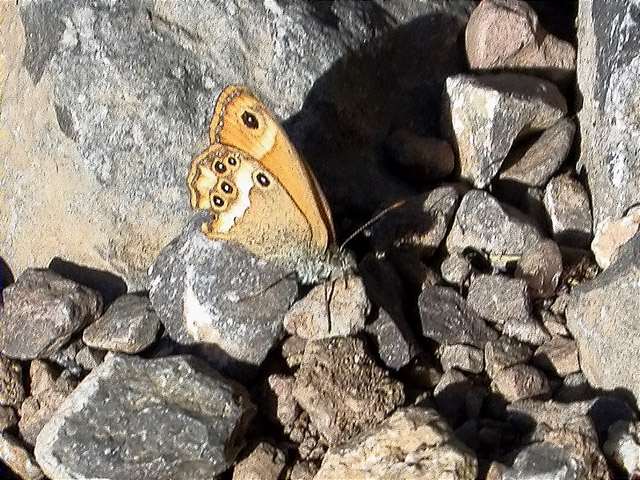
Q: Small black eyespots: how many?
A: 6